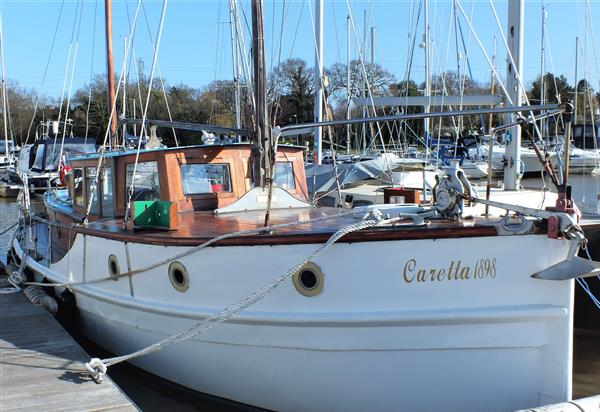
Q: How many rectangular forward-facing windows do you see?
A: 2